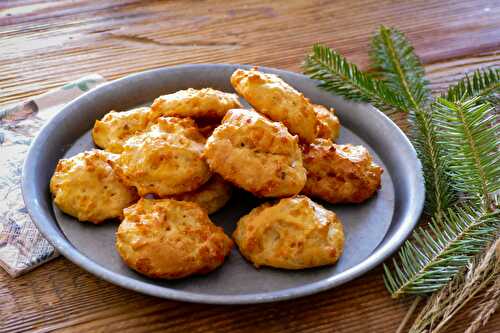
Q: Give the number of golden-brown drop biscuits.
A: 12